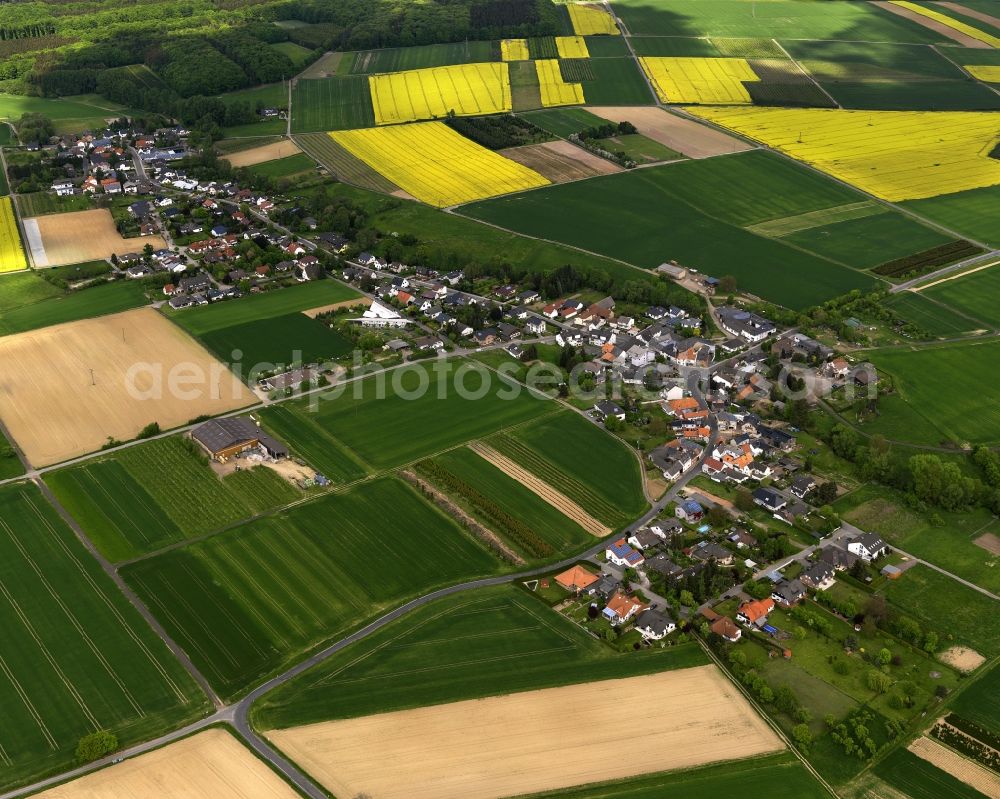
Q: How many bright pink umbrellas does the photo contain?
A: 0